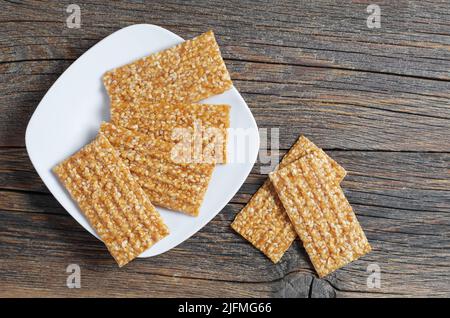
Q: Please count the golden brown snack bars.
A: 6